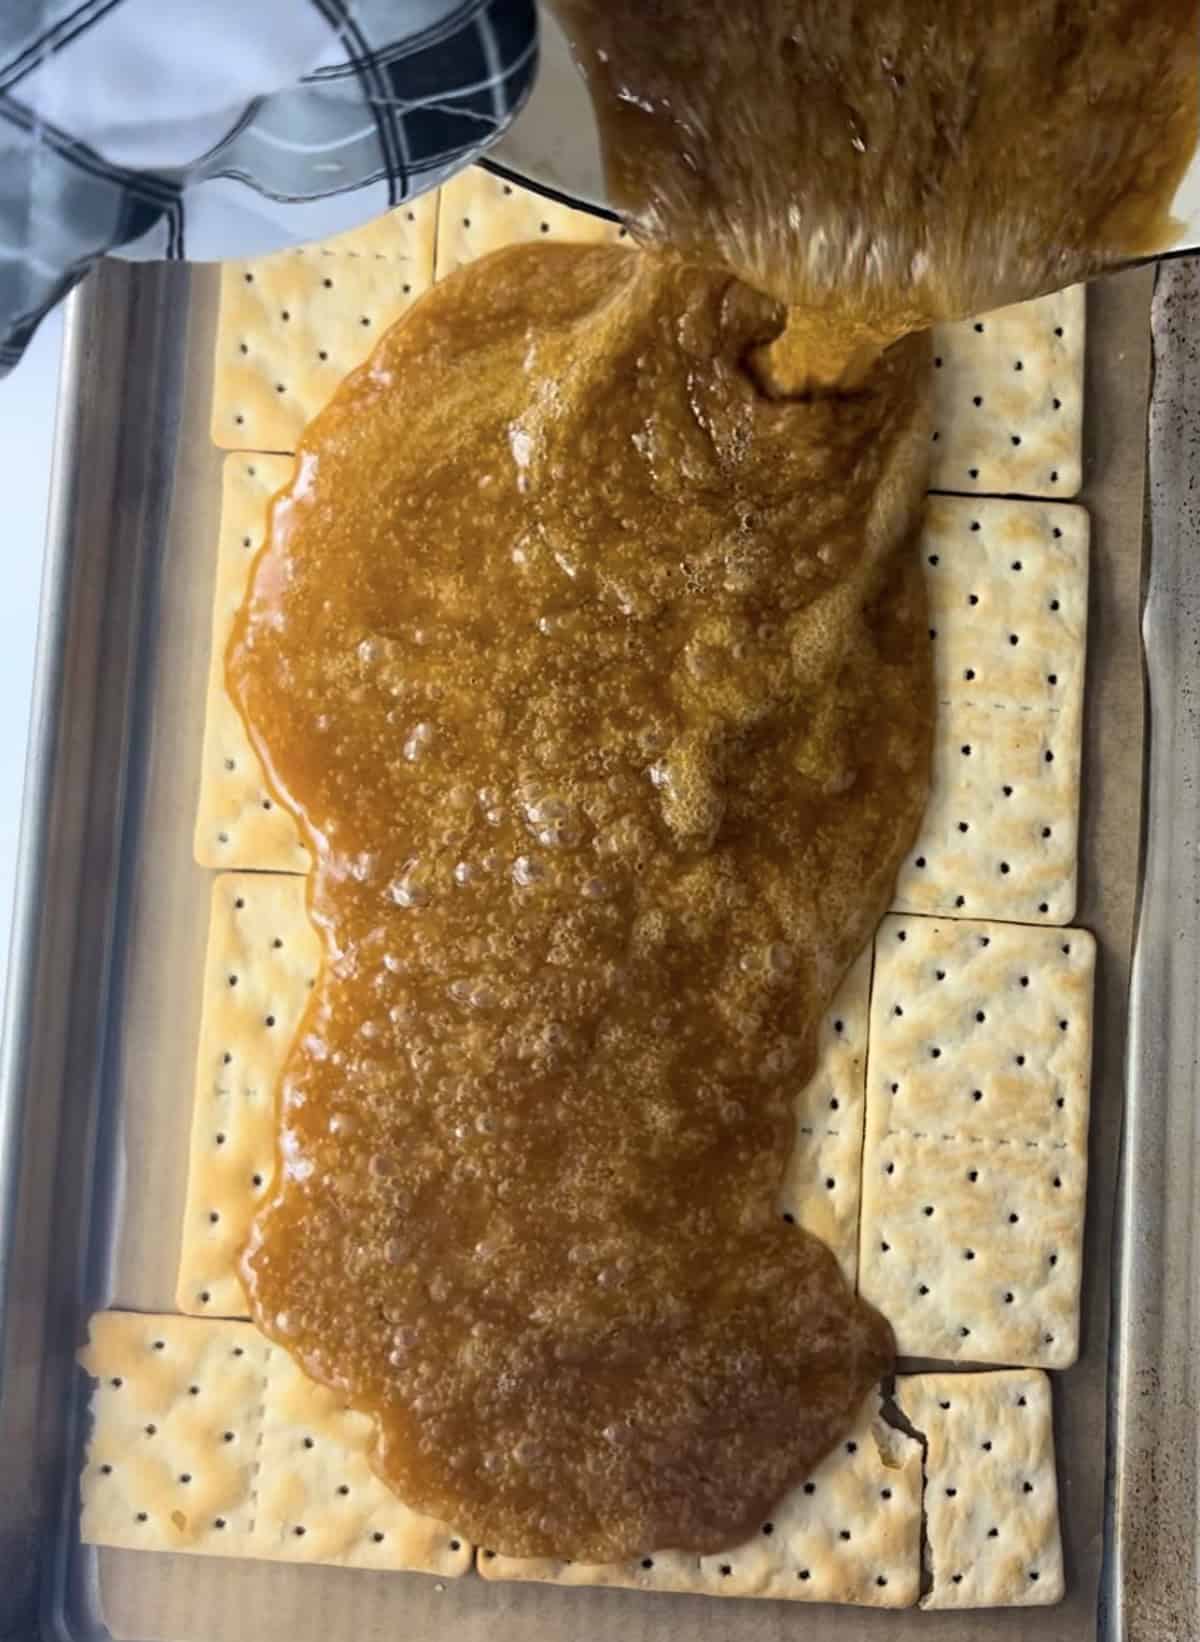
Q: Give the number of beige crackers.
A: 11